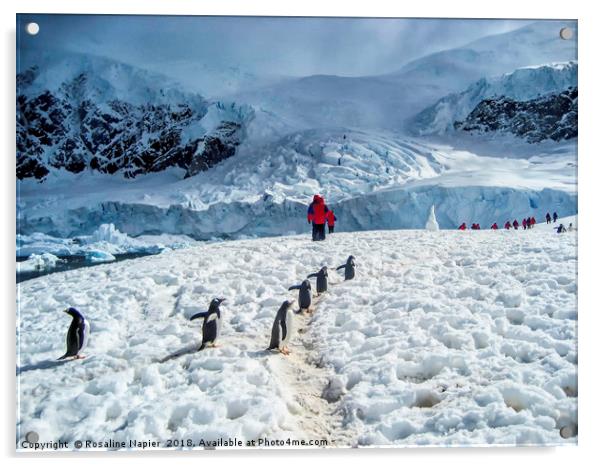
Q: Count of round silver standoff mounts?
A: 4